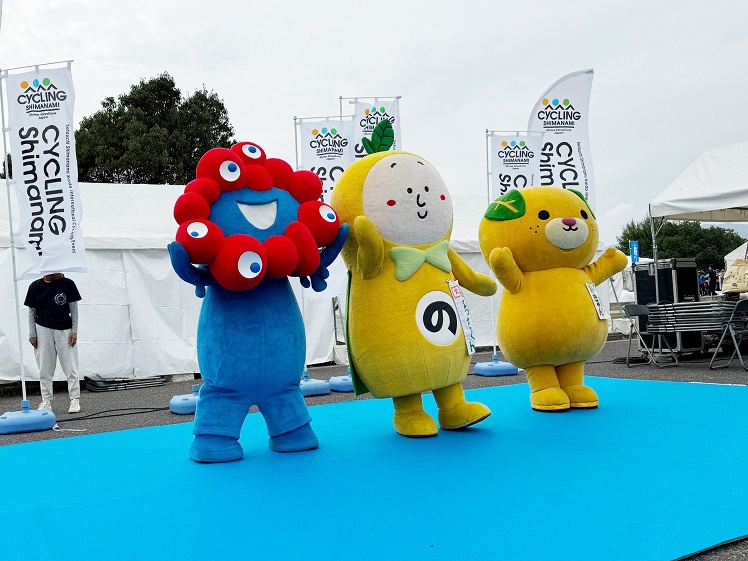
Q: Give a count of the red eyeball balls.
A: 5